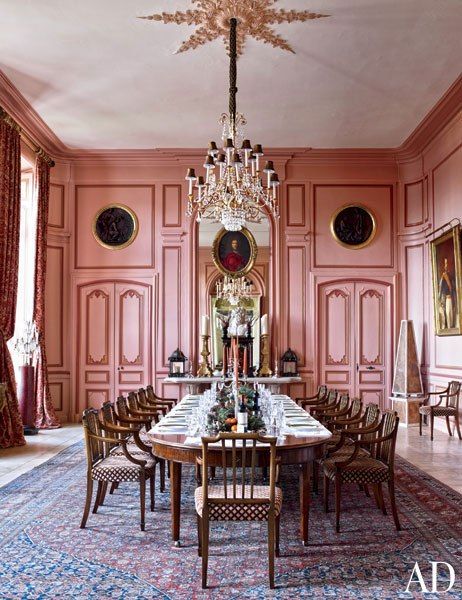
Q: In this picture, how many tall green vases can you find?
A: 0